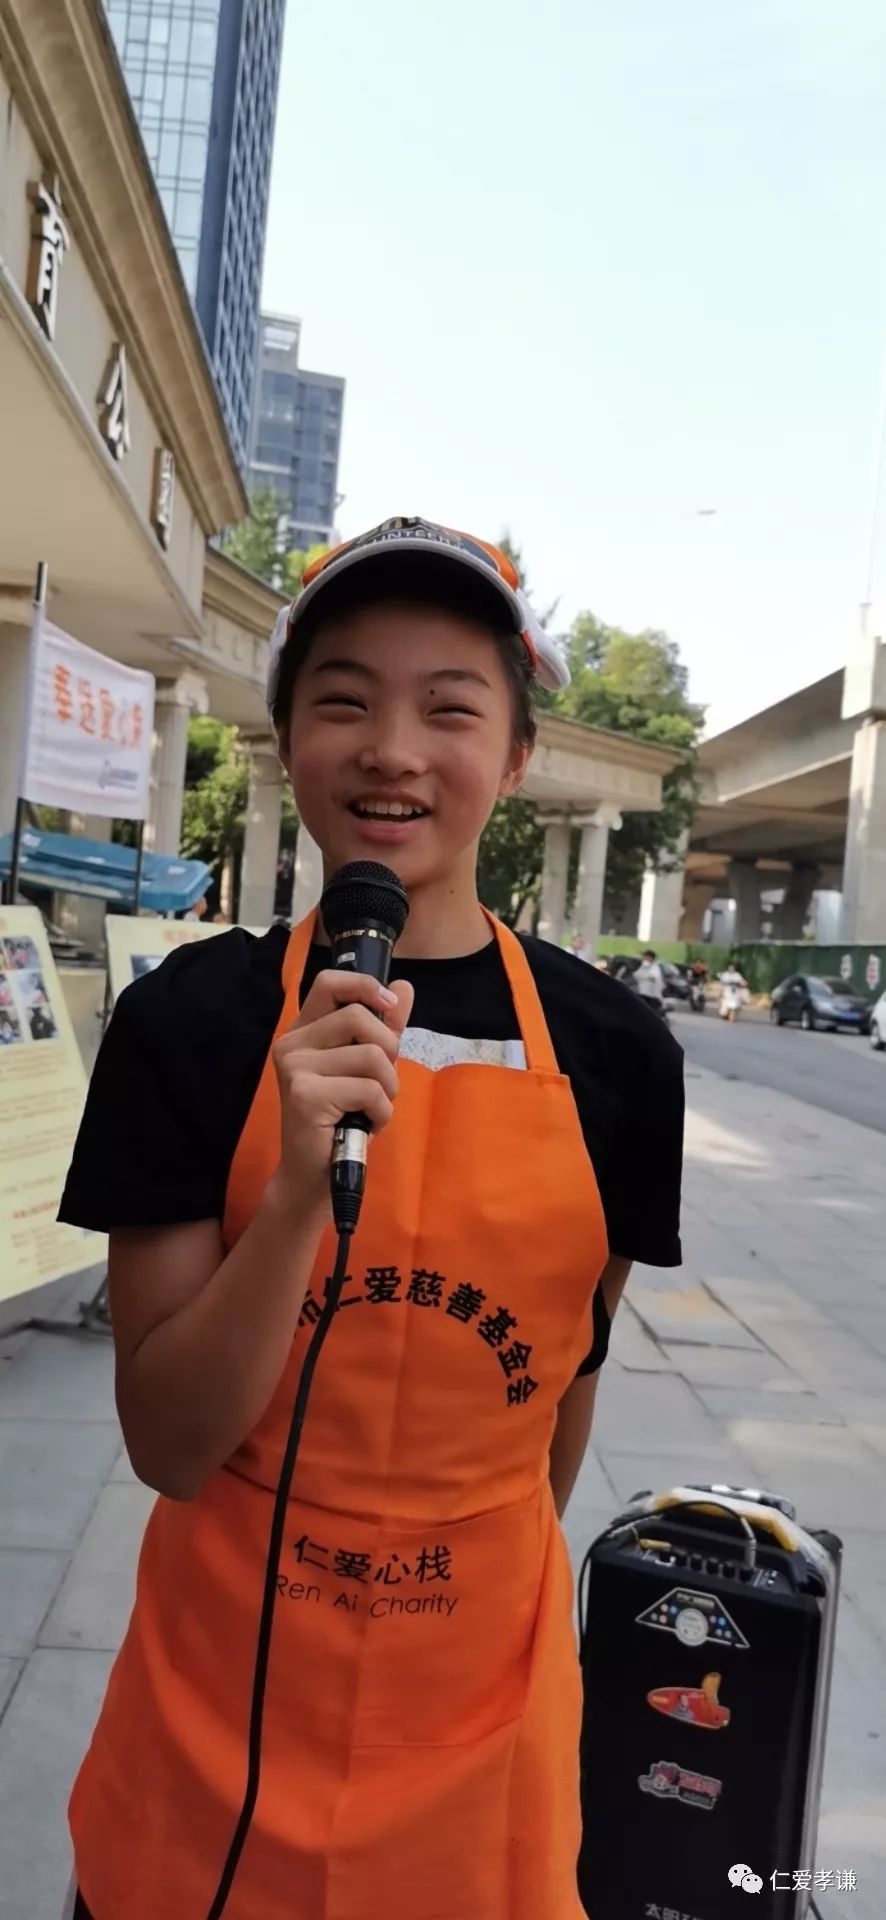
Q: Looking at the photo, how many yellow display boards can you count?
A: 2